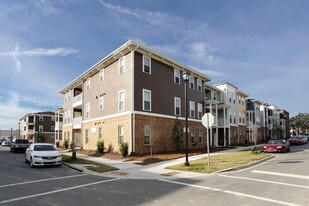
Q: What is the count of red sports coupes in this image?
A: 1